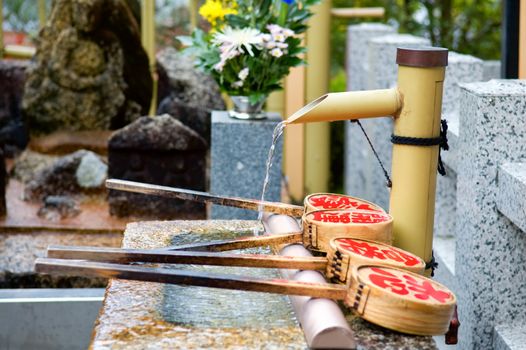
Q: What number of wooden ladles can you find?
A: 4